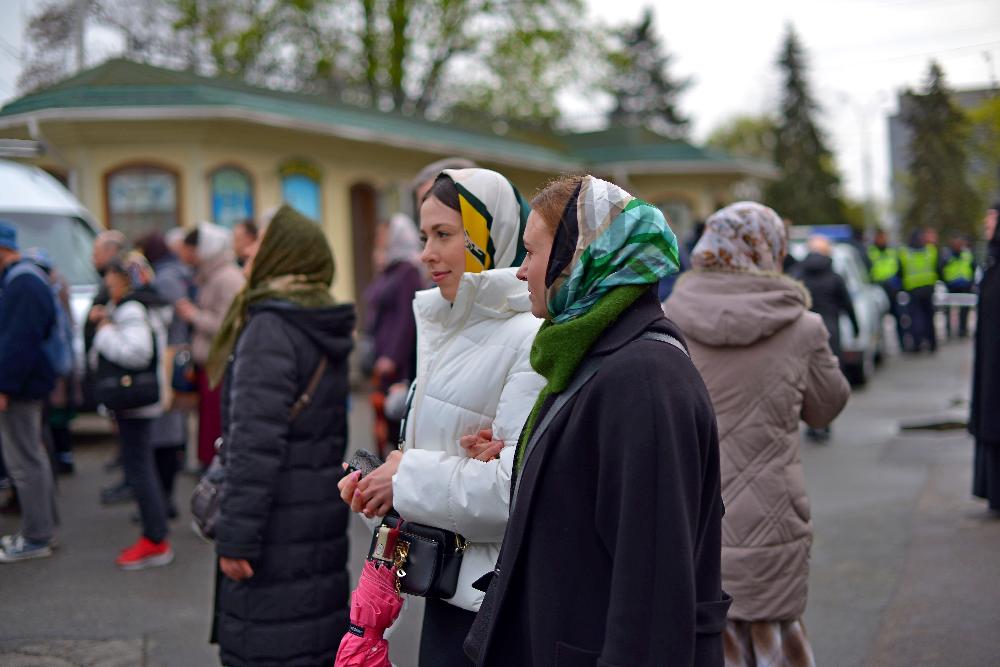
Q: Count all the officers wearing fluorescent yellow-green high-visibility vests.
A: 3